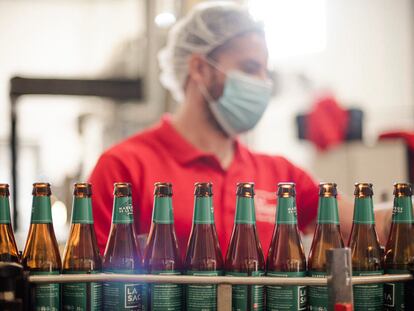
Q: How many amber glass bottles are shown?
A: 11